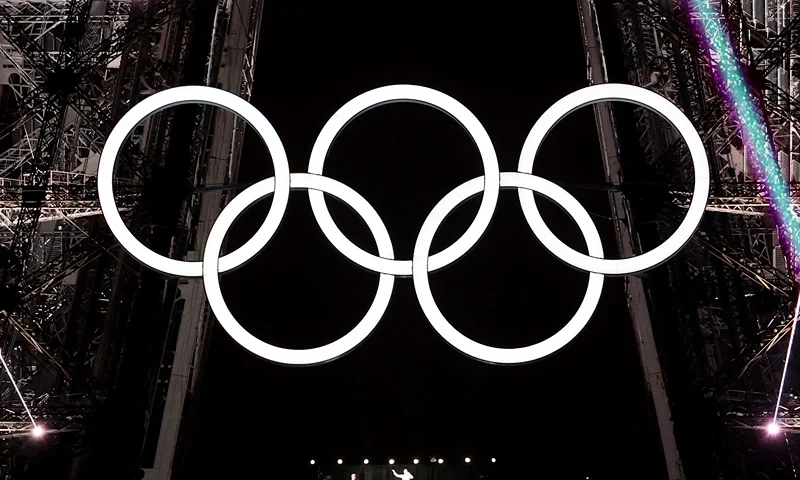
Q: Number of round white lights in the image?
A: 8